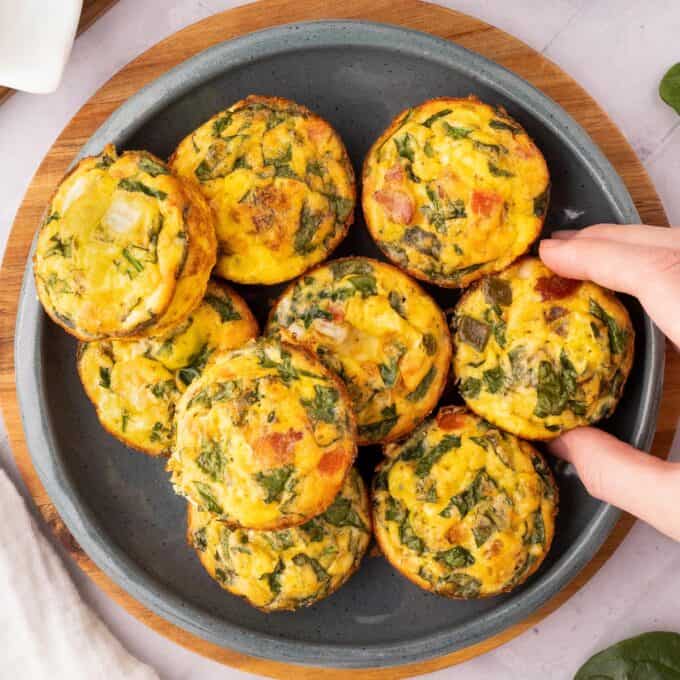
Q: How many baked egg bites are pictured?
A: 9